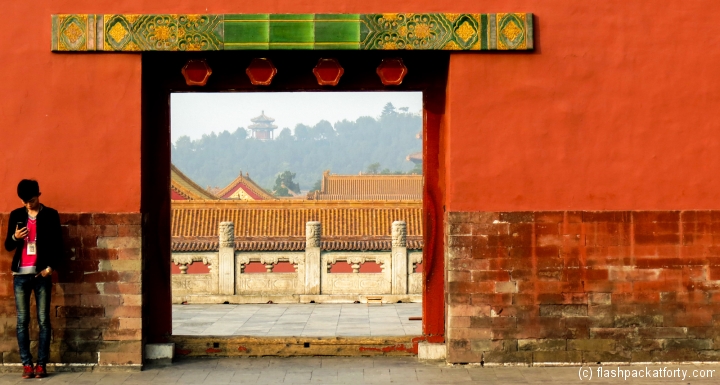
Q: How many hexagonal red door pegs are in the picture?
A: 4